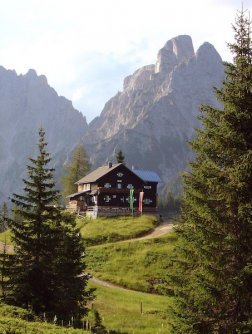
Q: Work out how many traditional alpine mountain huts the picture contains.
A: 1